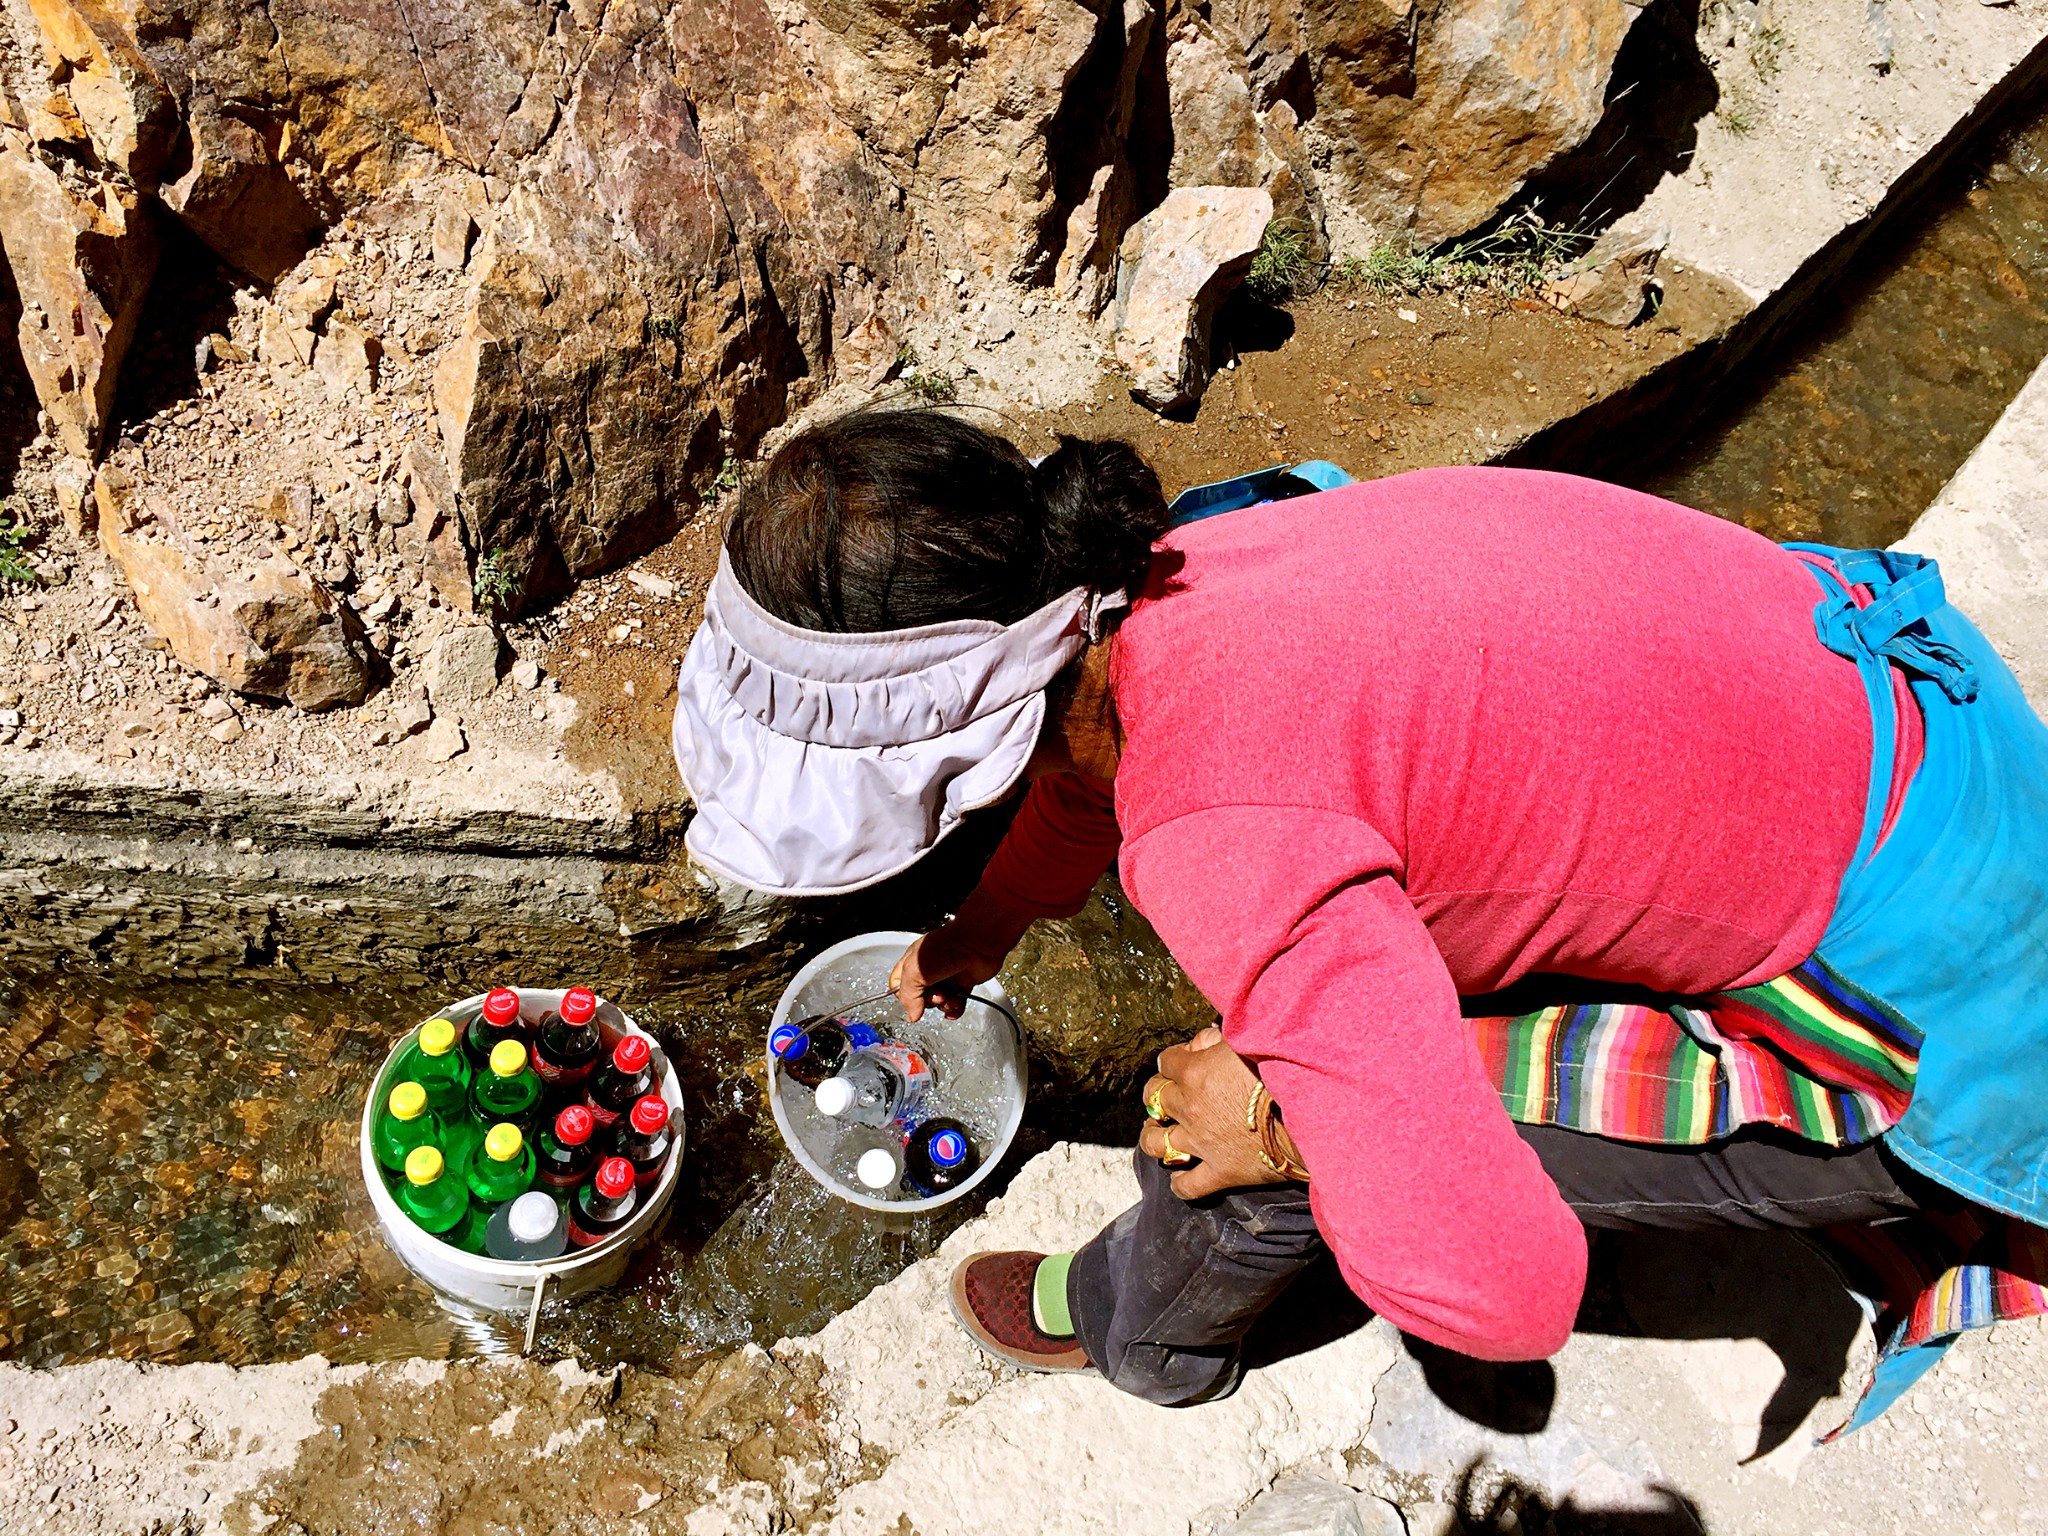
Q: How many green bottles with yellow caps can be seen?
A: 5